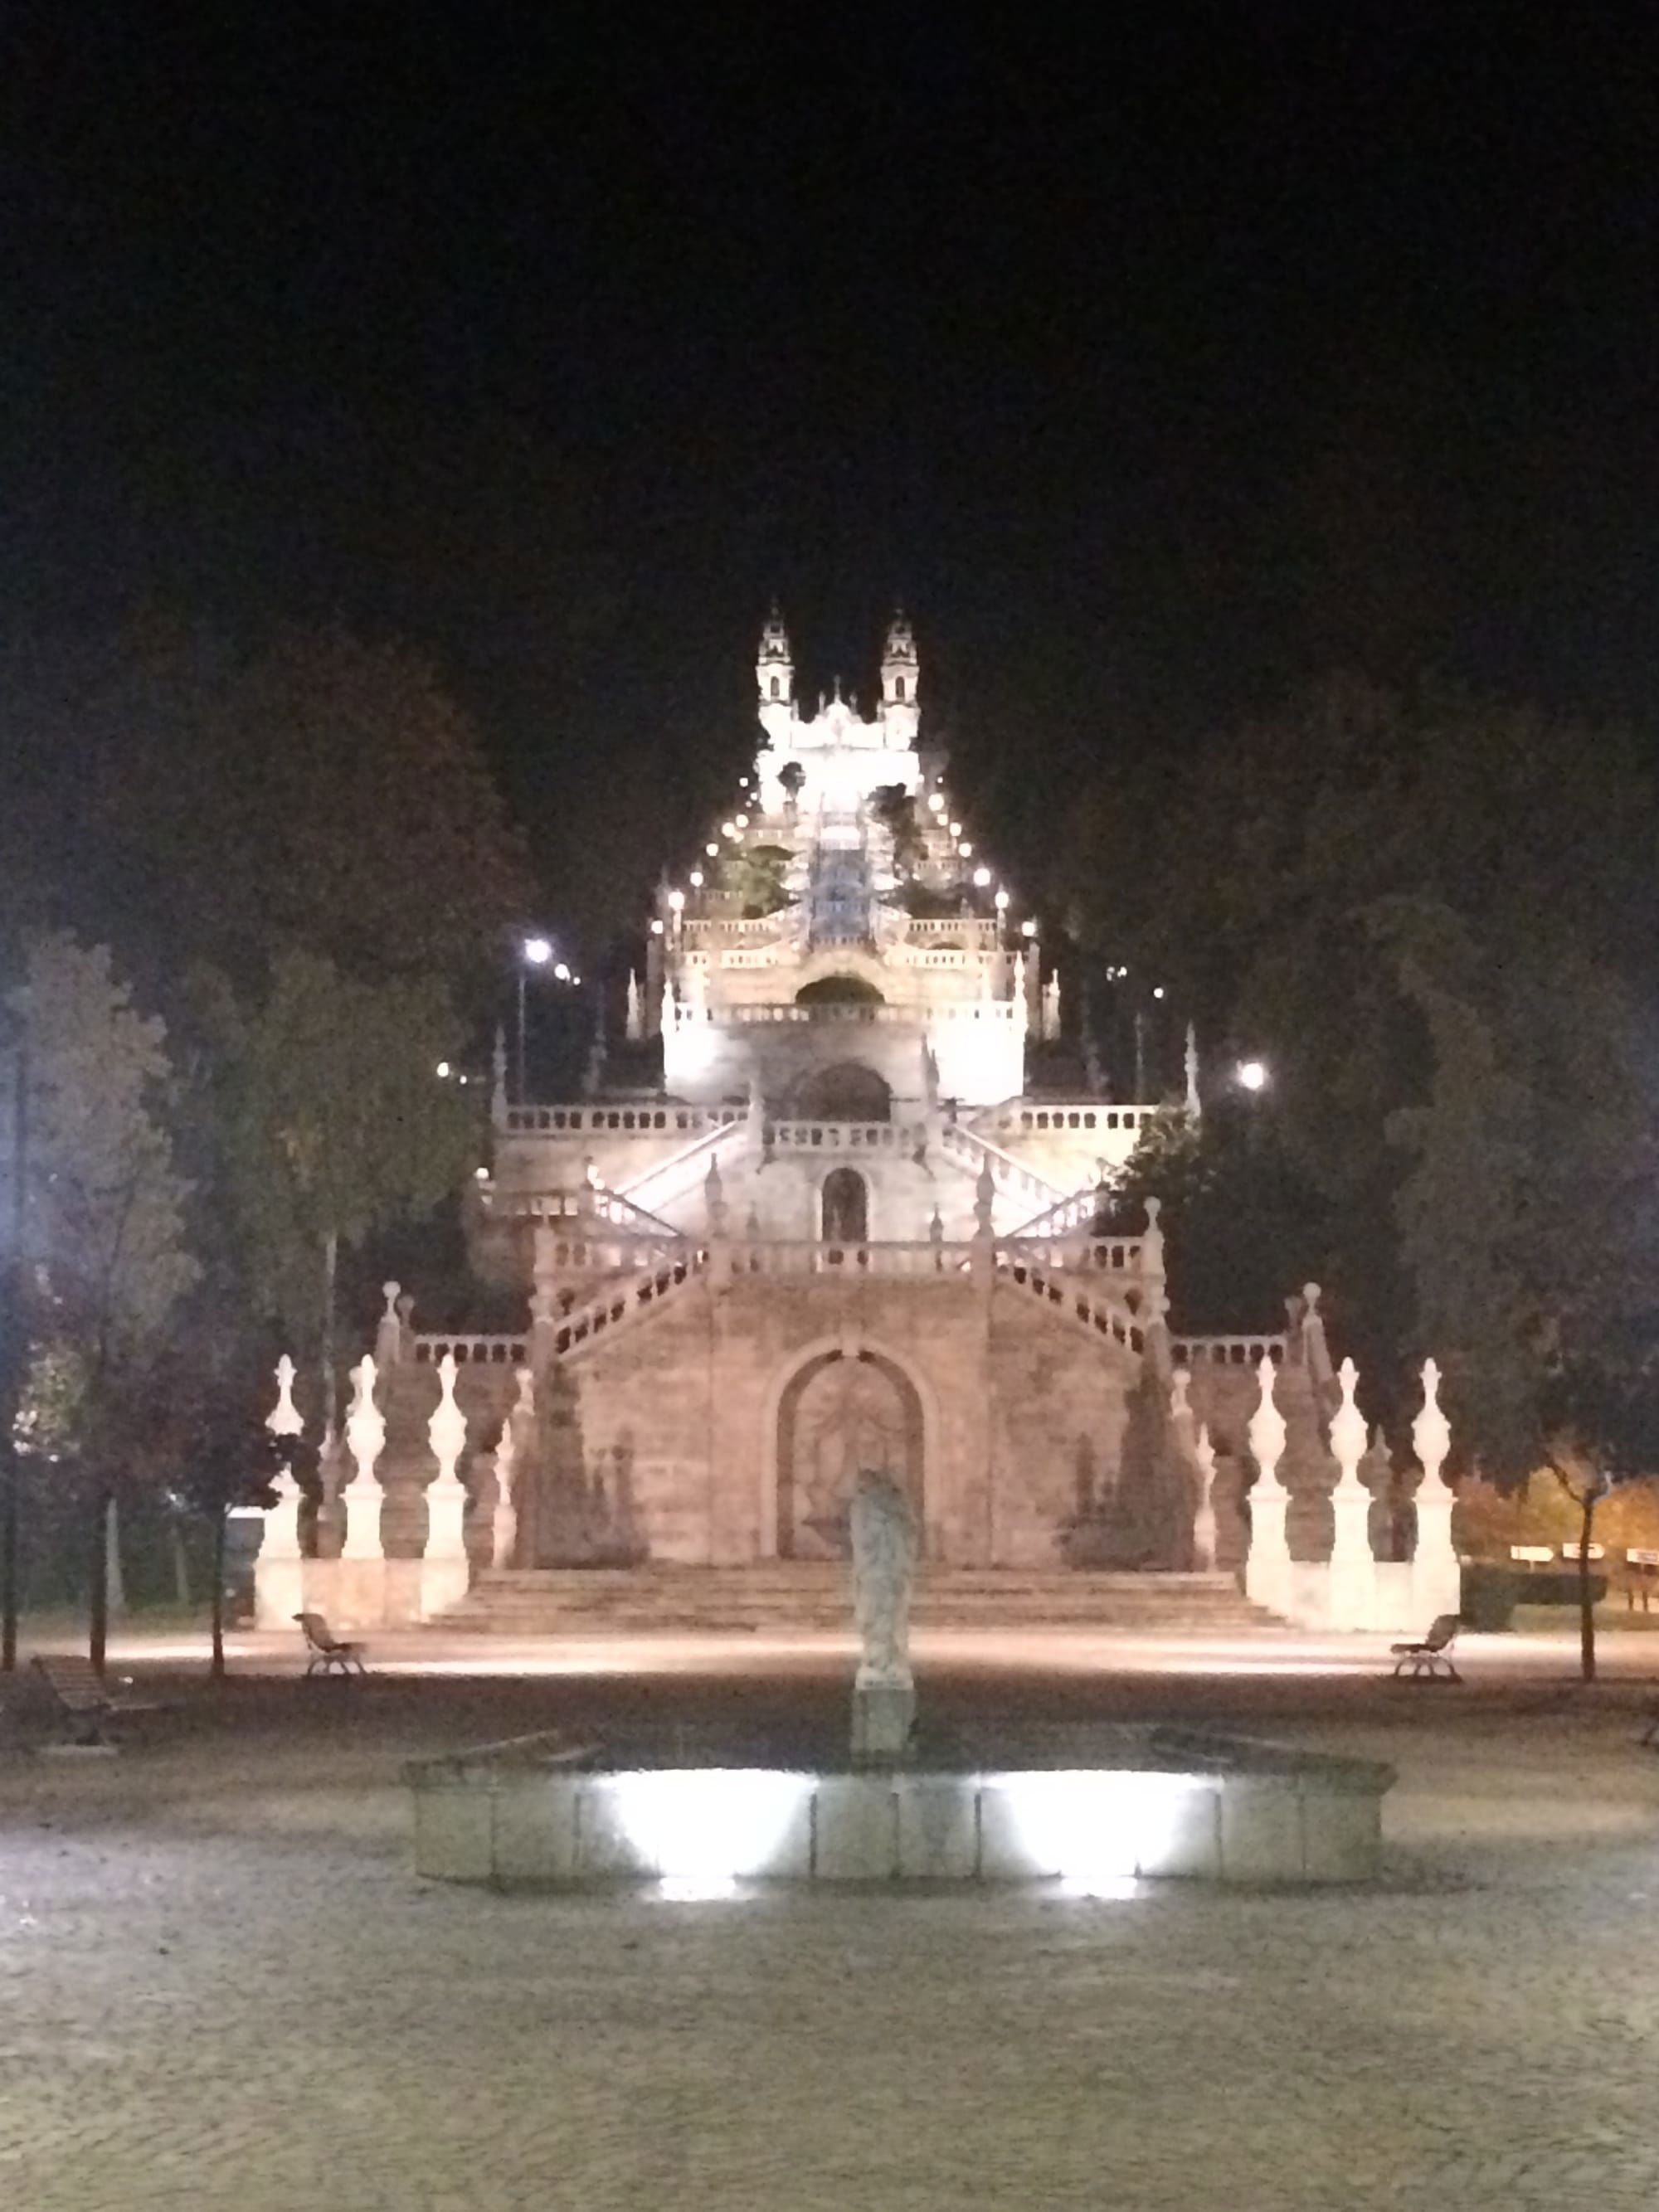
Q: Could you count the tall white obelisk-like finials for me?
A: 6